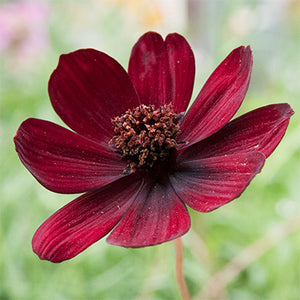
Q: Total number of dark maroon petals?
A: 8